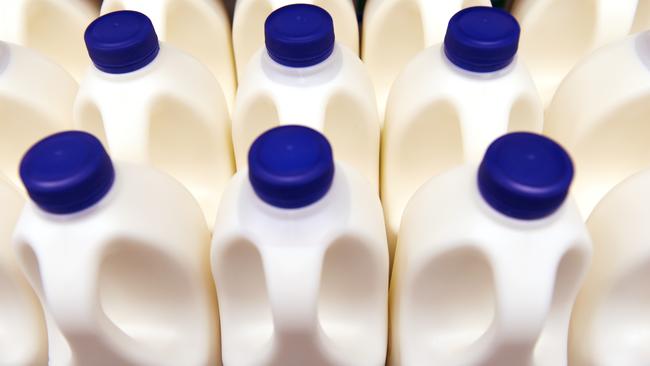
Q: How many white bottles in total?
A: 15